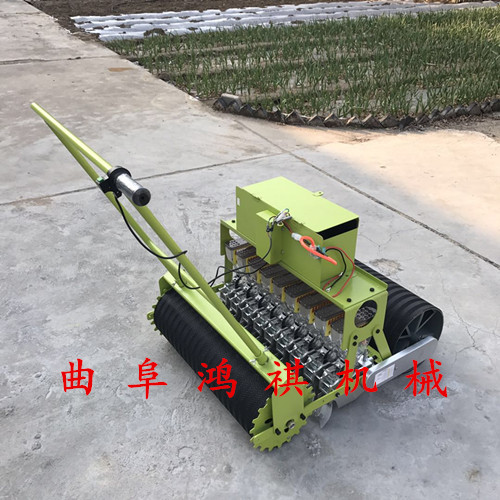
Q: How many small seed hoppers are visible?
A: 9